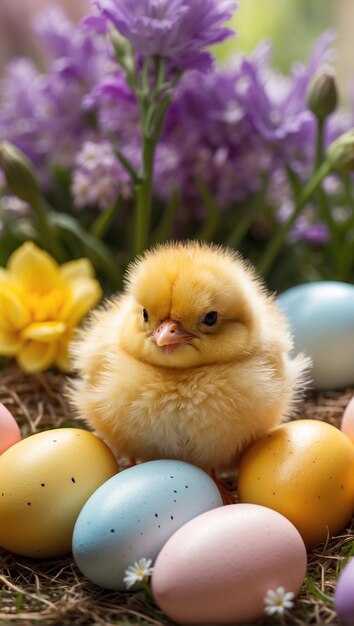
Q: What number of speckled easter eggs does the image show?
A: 3